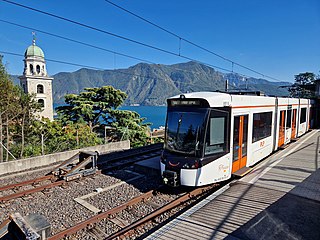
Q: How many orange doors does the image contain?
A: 3